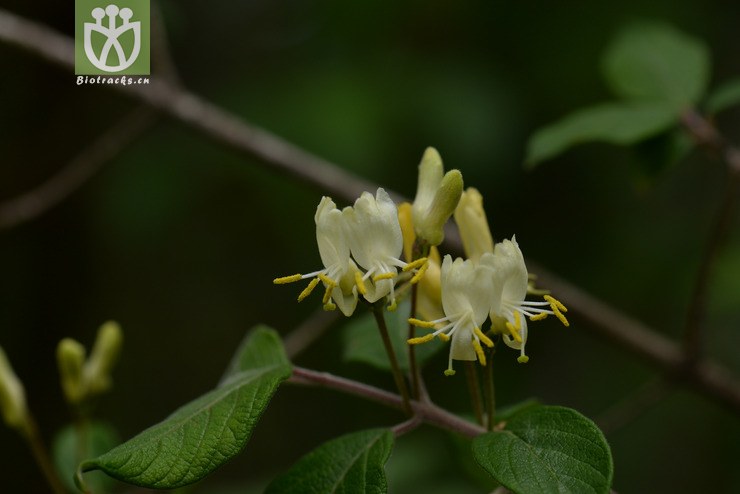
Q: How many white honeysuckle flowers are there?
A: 4